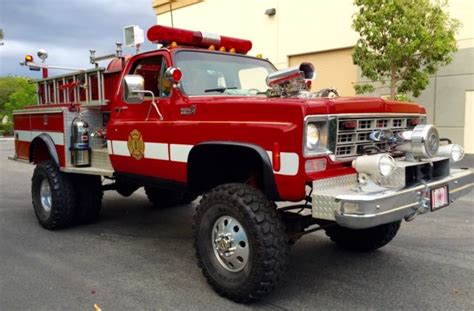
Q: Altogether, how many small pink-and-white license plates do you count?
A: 1